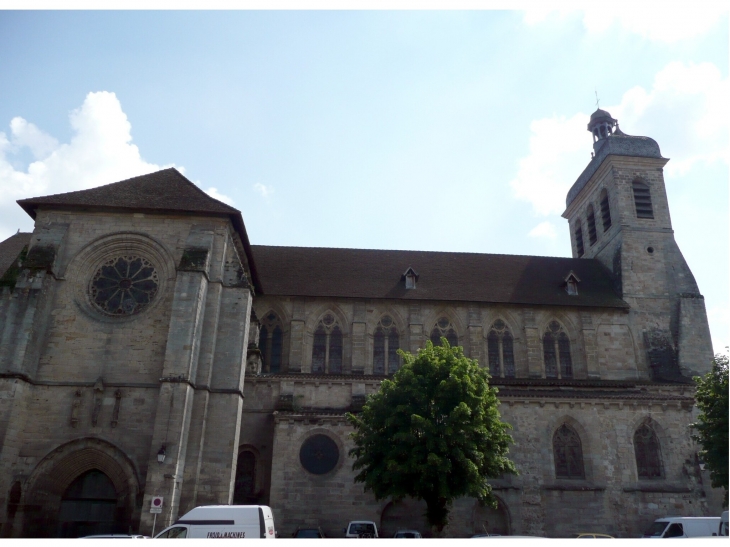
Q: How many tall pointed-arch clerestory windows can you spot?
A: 6